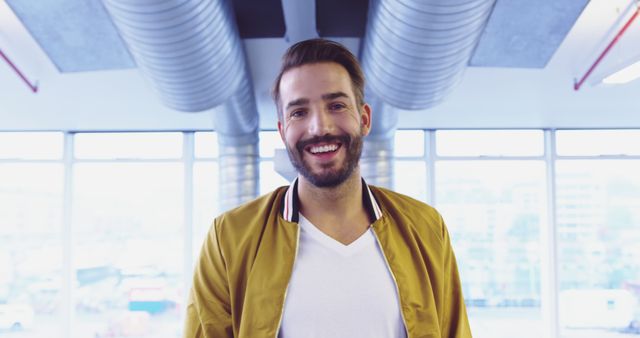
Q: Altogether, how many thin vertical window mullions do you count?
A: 4